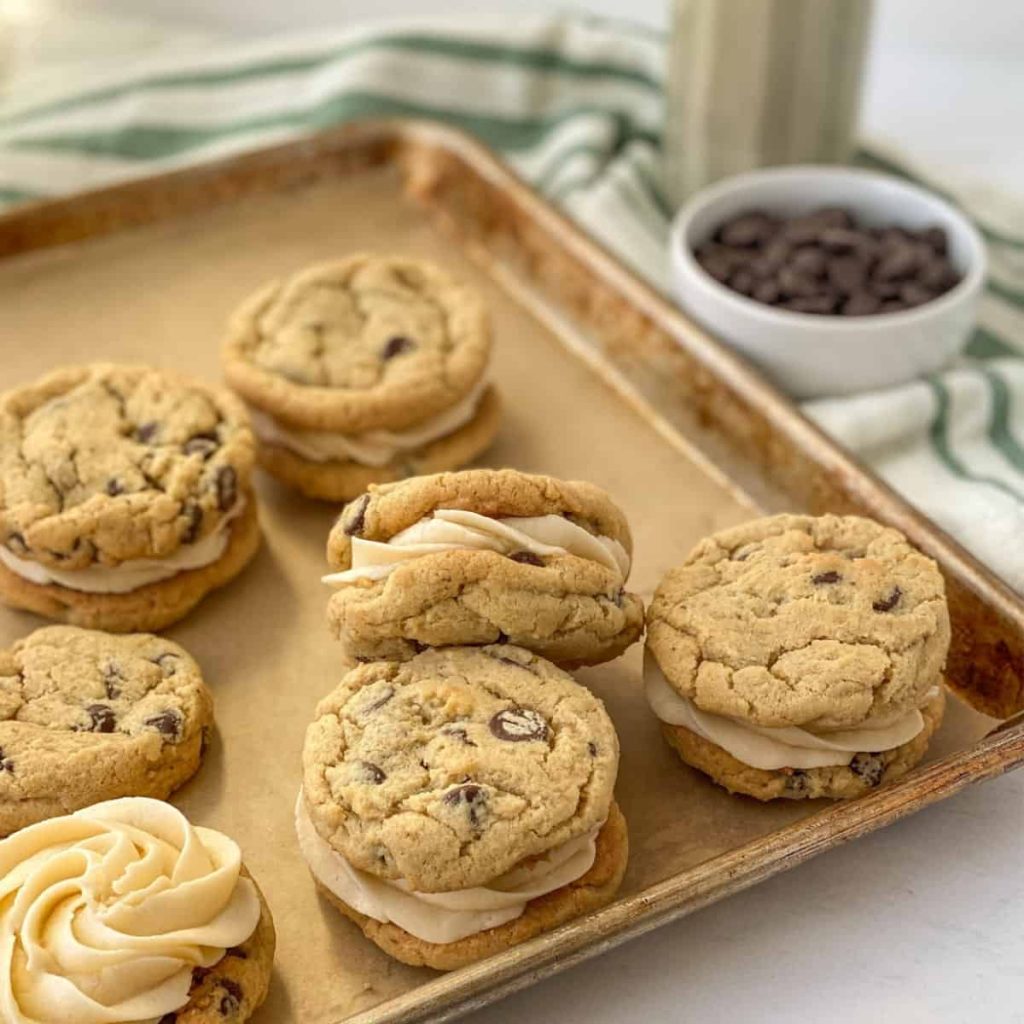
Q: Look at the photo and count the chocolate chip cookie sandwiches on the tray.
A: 5